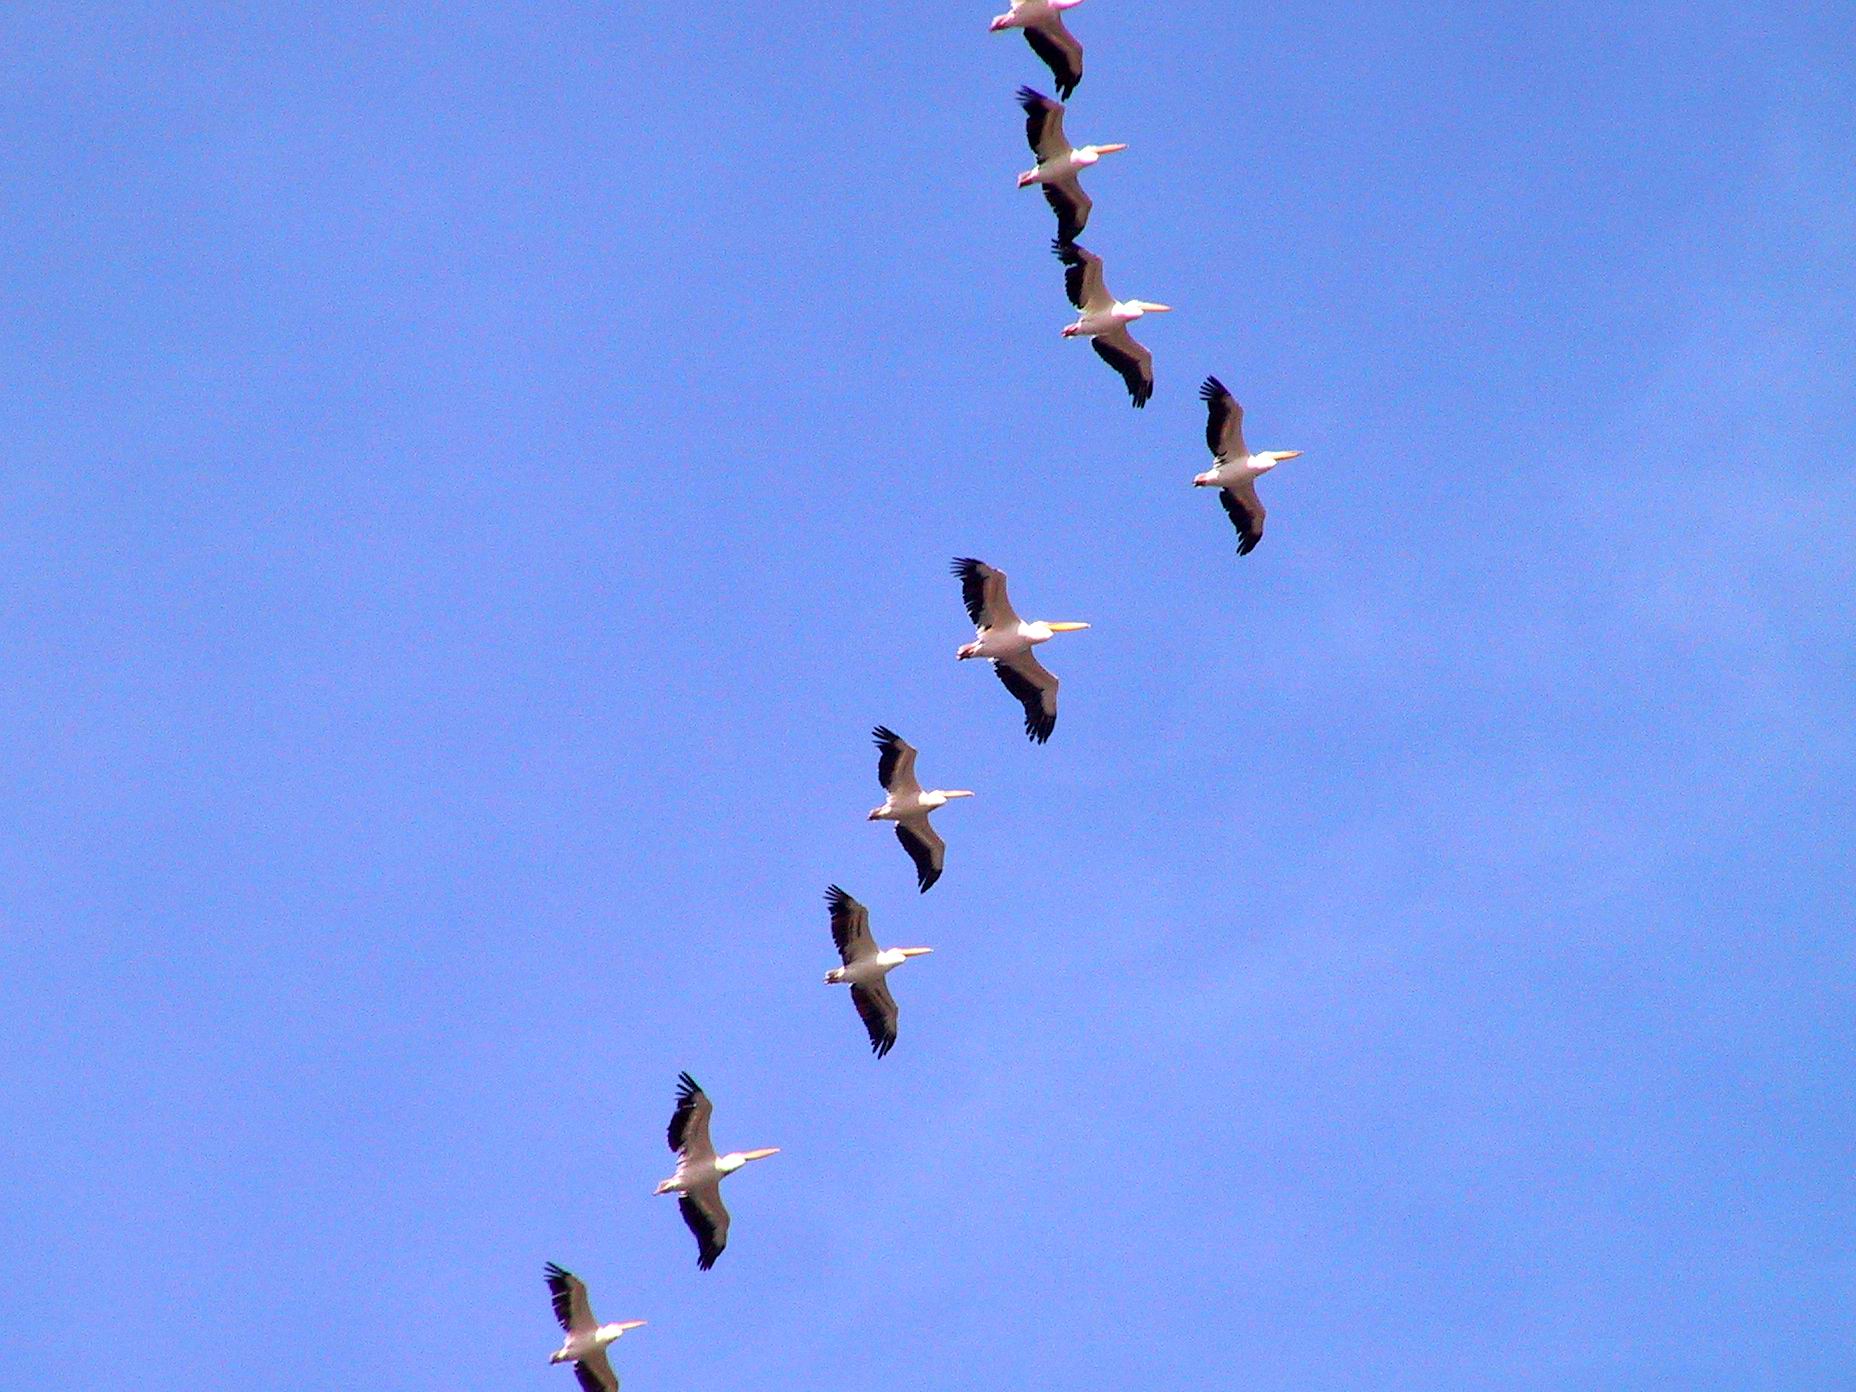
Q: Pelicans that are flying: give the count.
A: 9